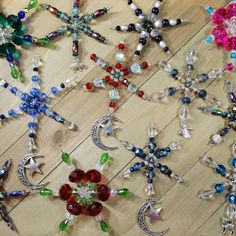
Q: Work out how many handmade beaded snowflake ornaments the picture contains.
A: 12